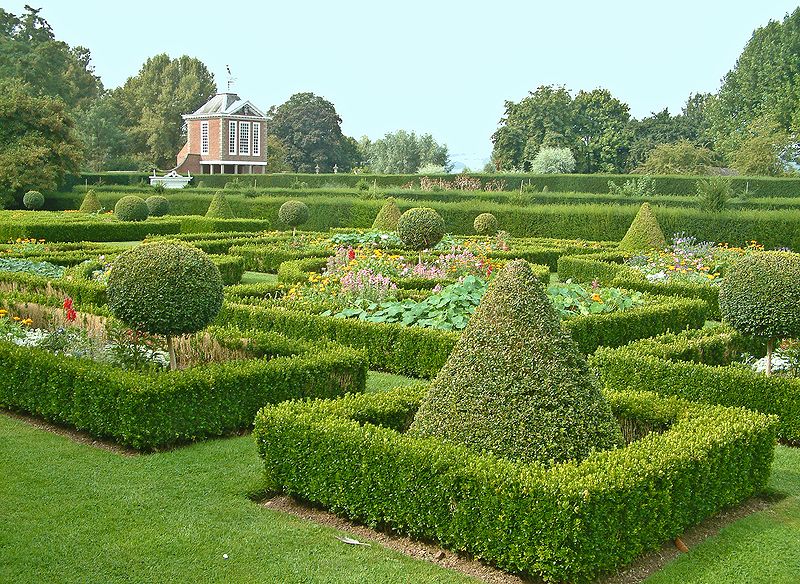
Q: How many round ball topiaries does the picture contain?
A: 8